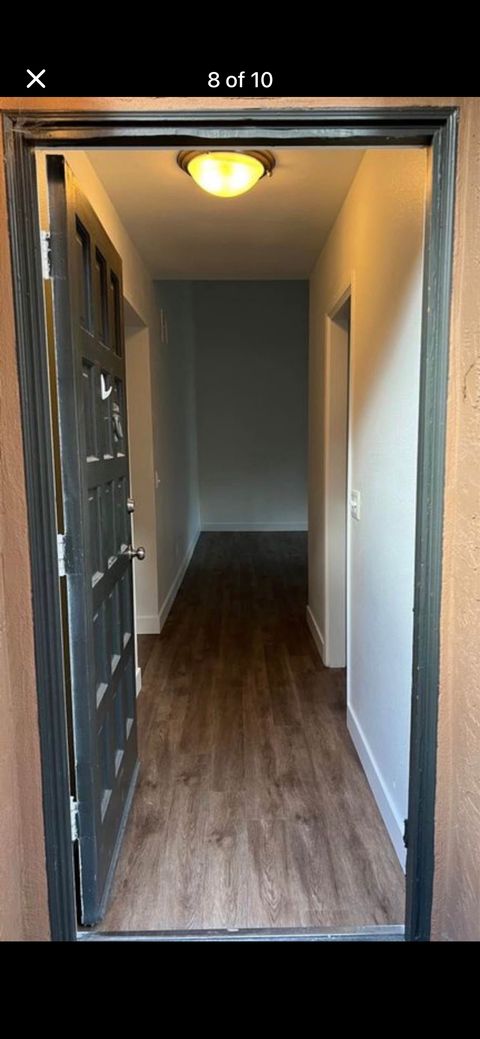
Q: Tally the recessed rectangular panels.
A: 15